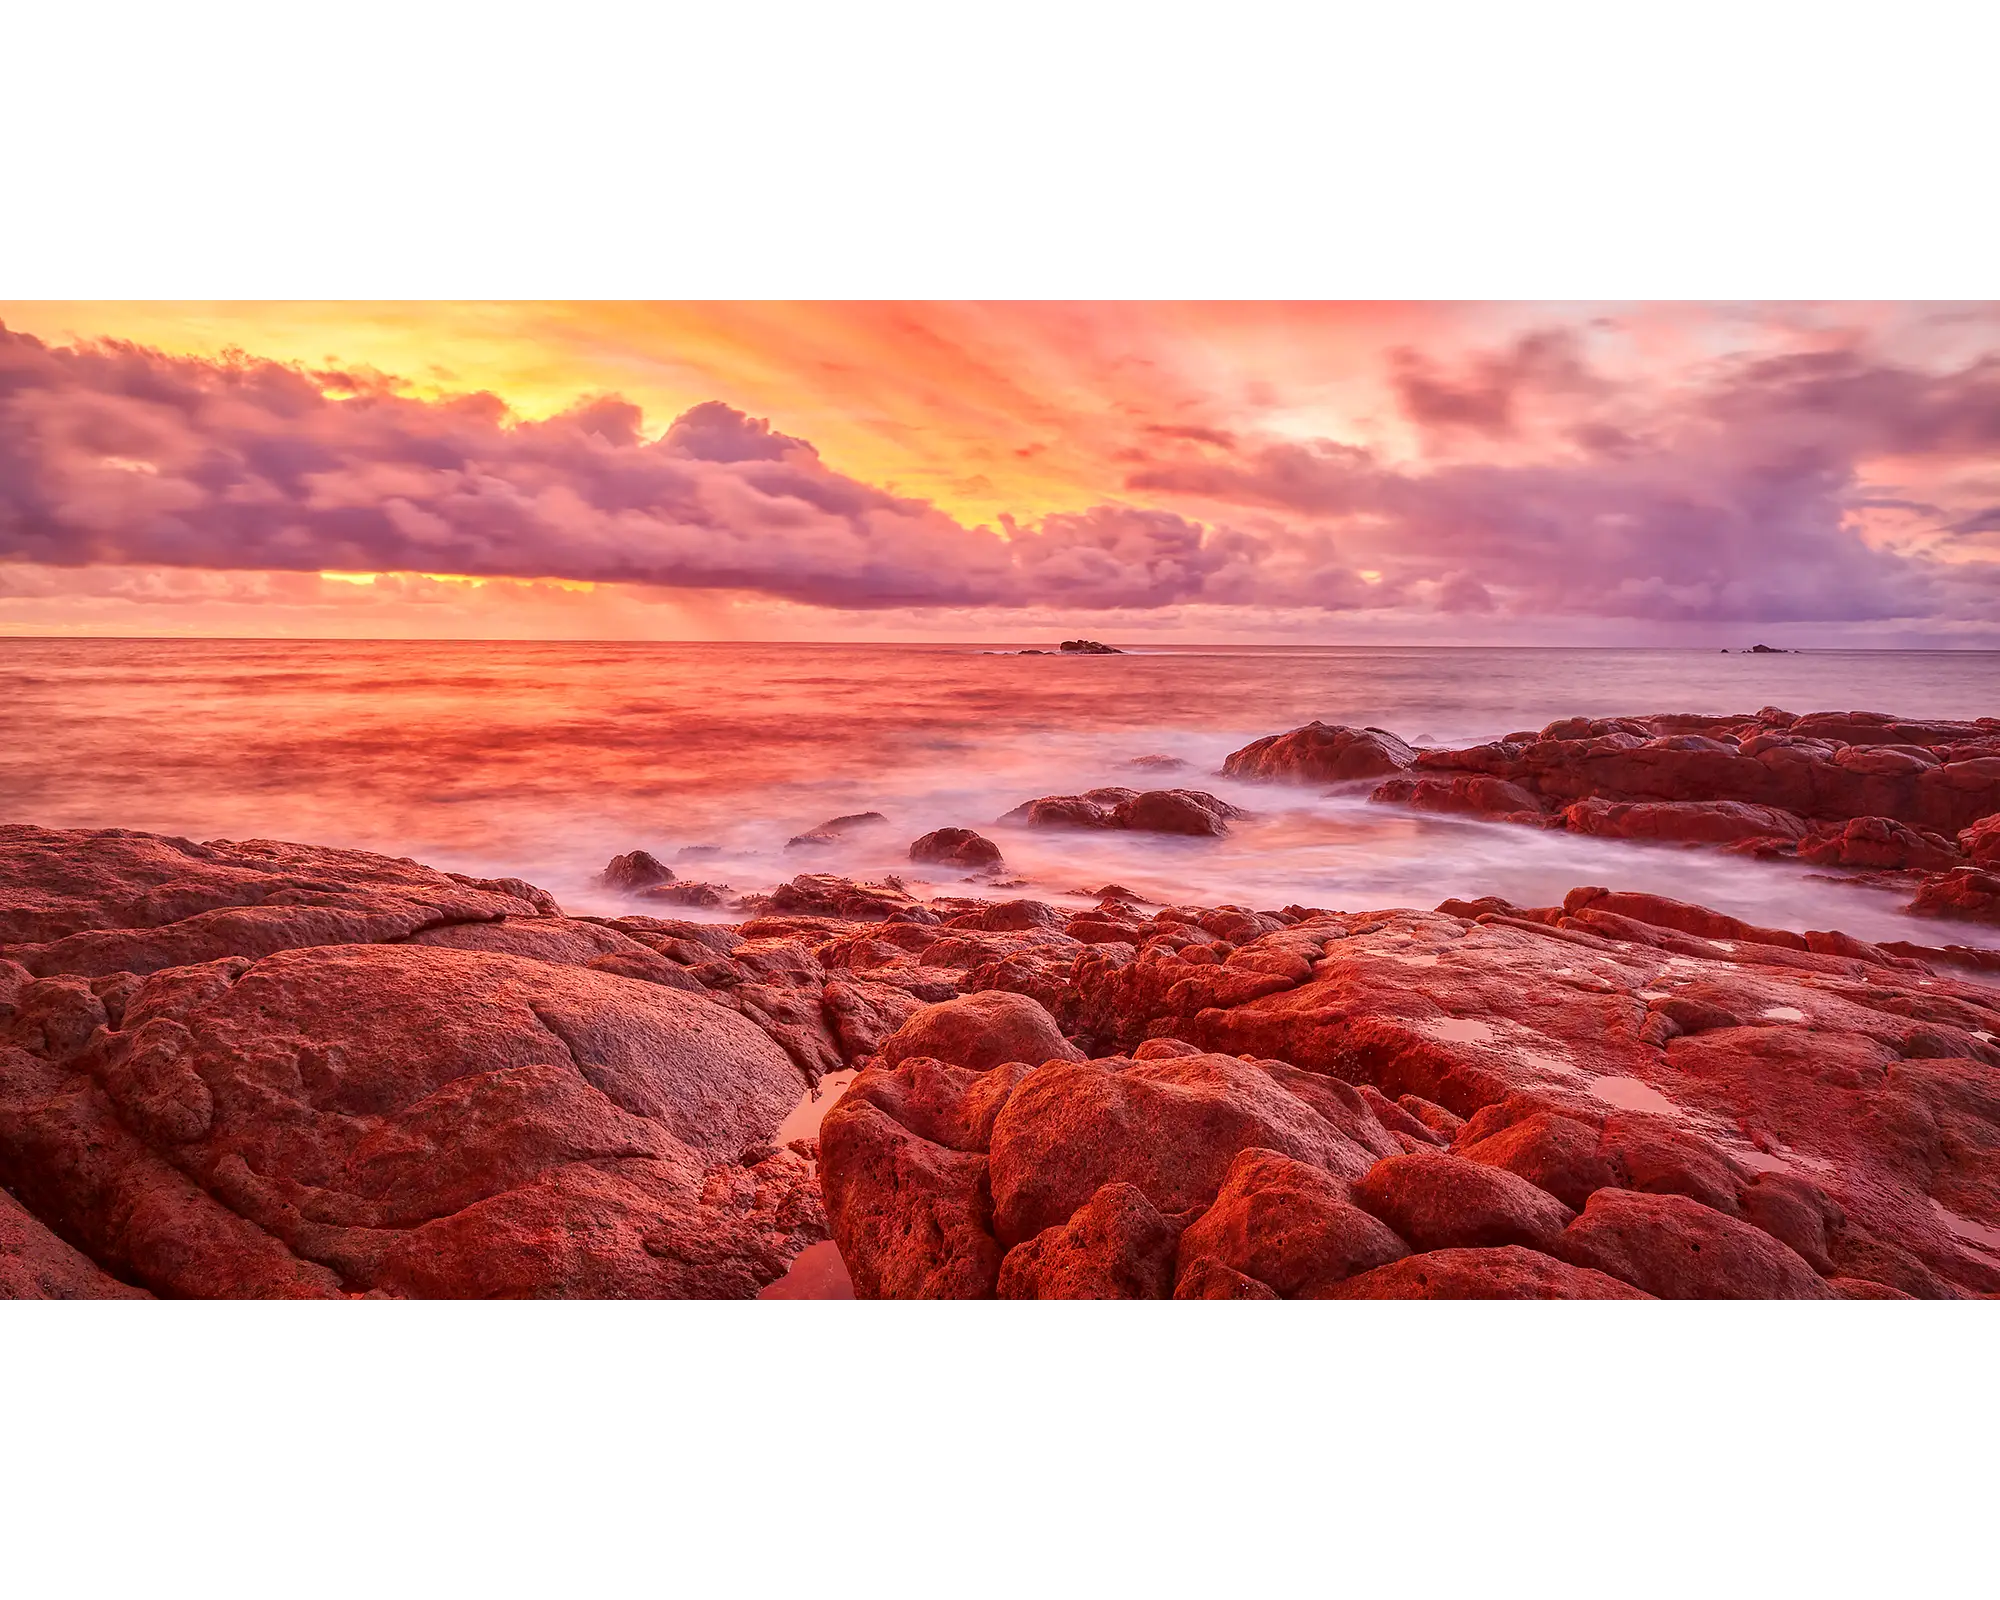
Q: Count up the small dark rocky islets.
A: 2